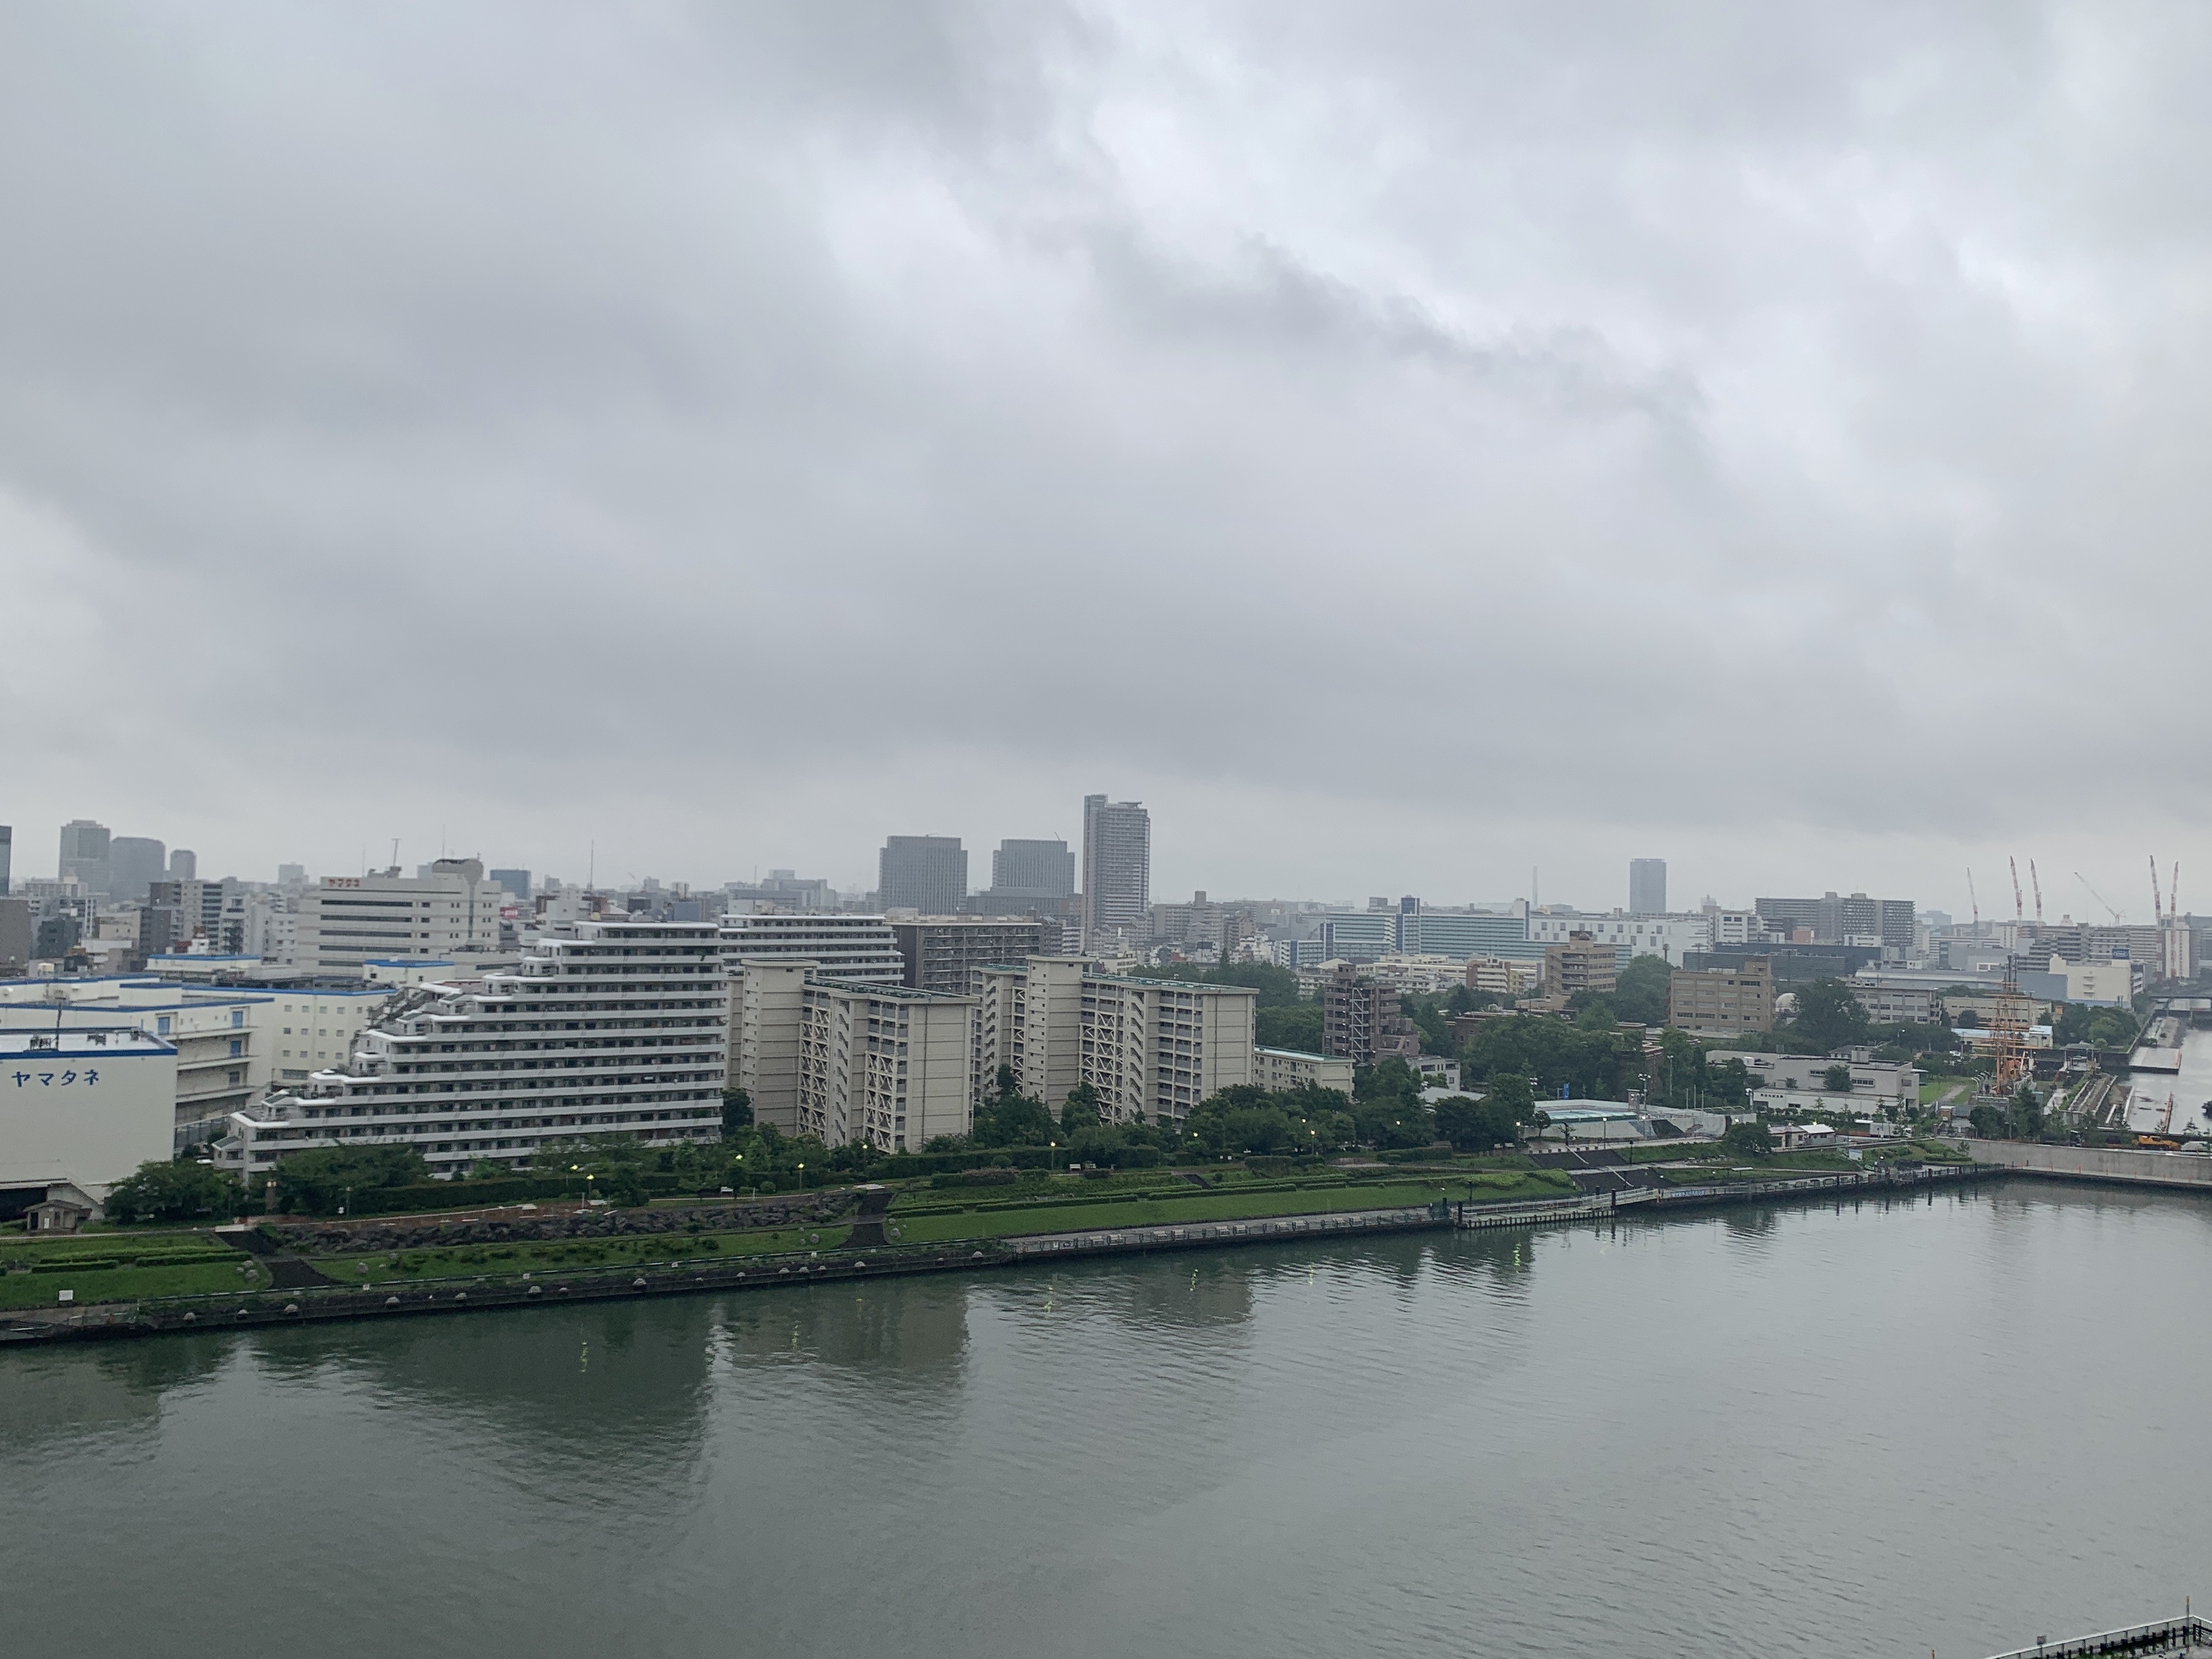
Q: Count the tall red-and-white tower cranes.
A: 6